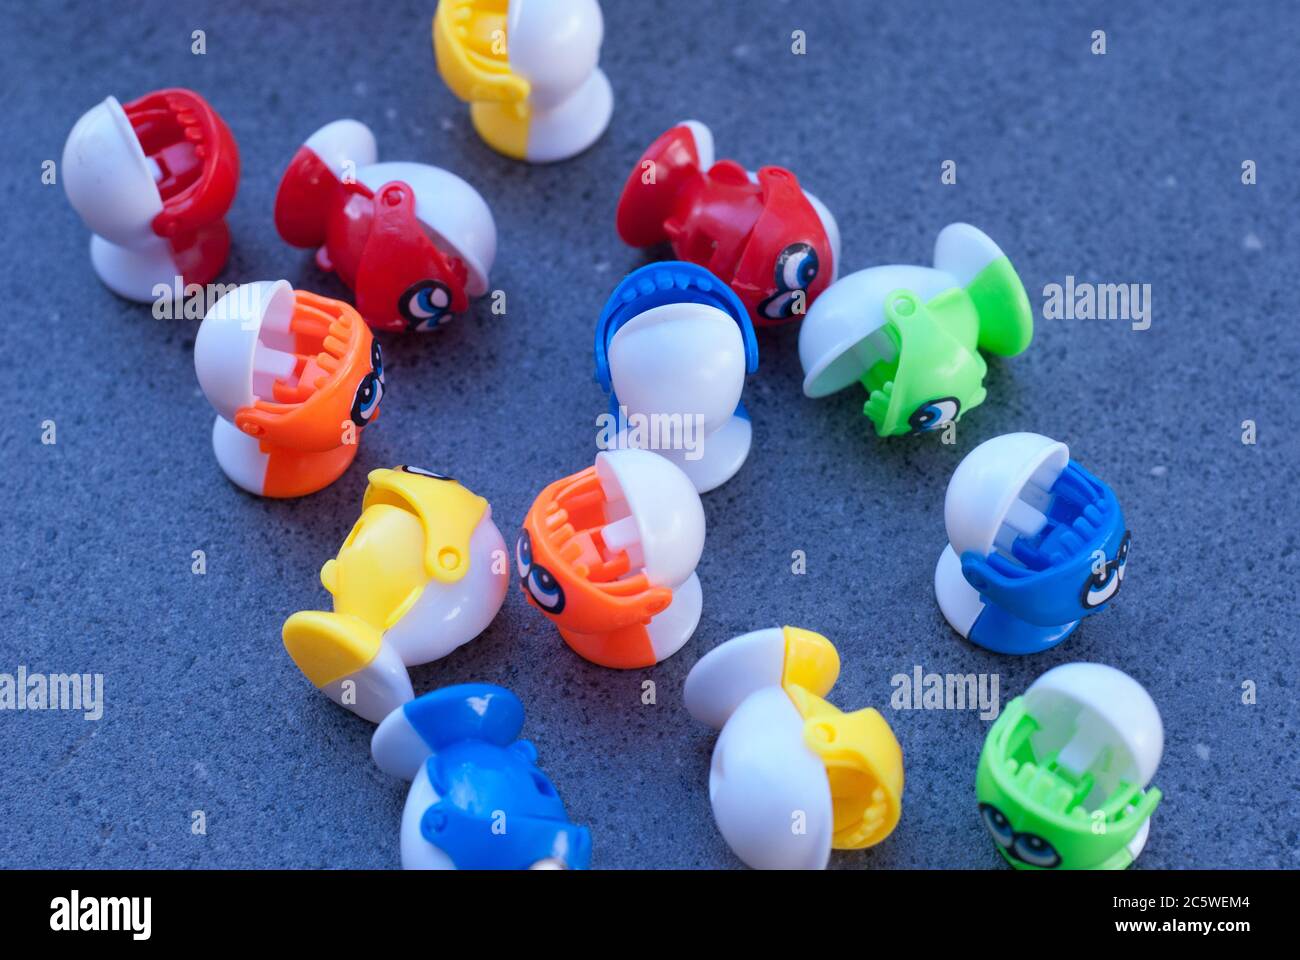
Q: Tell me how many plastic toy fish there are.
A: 13